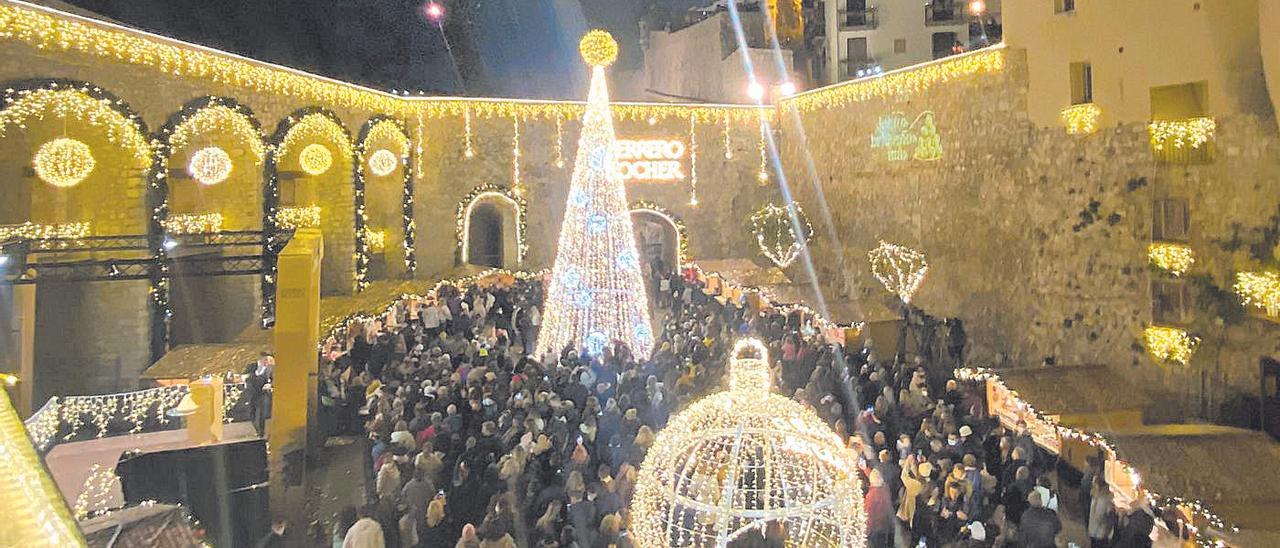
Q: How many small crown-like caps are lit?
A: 1